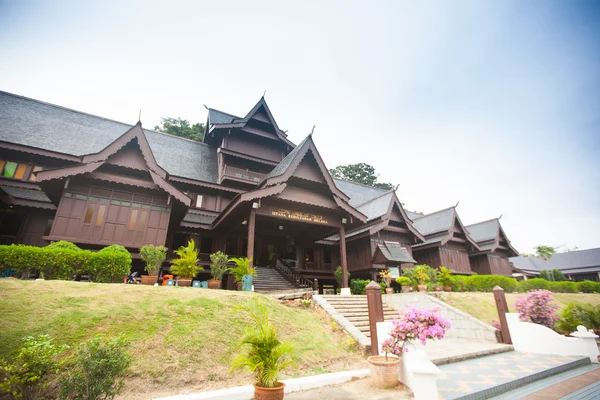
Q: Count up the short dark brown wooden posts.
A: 2